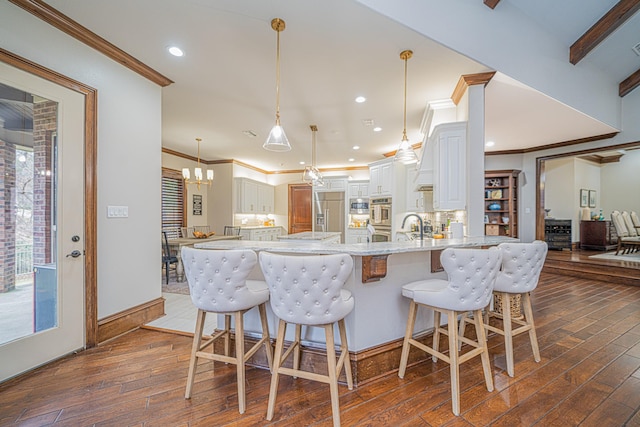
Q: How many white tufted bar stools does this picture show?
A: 4